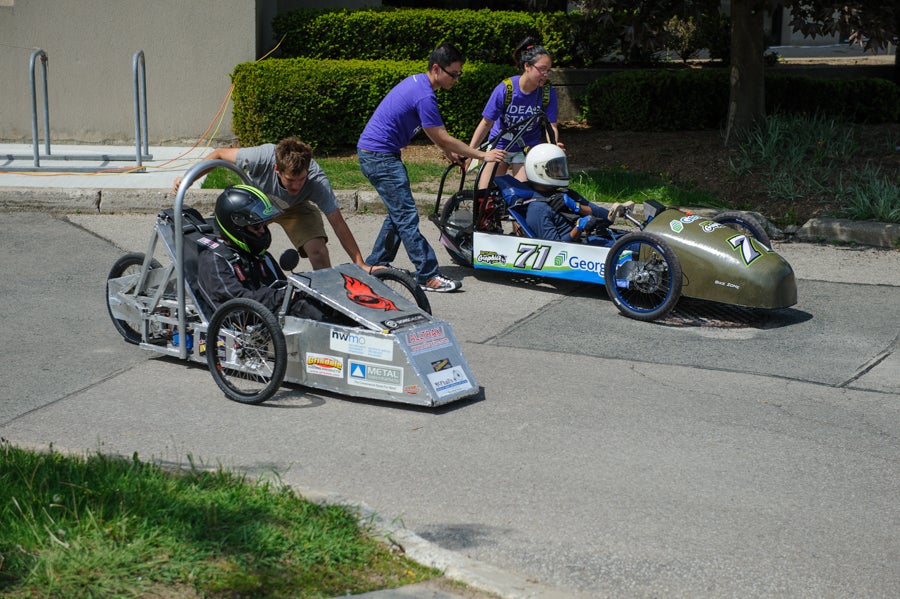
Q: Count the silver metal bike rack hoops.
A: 2